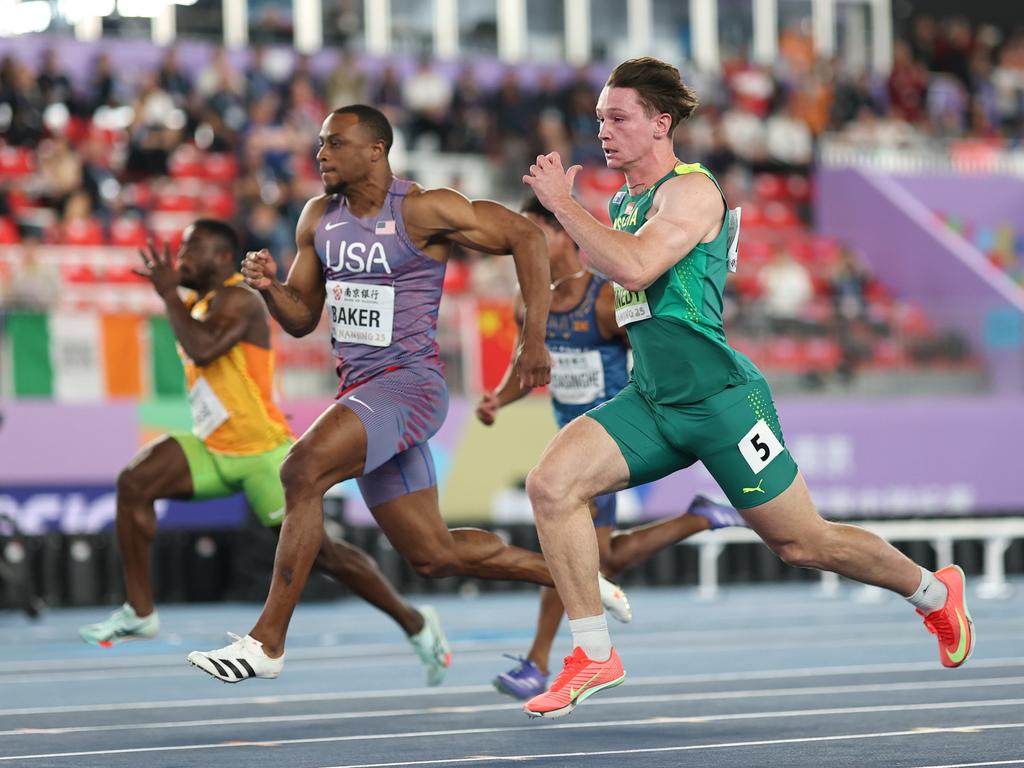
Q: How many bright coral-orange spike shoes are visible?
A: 2